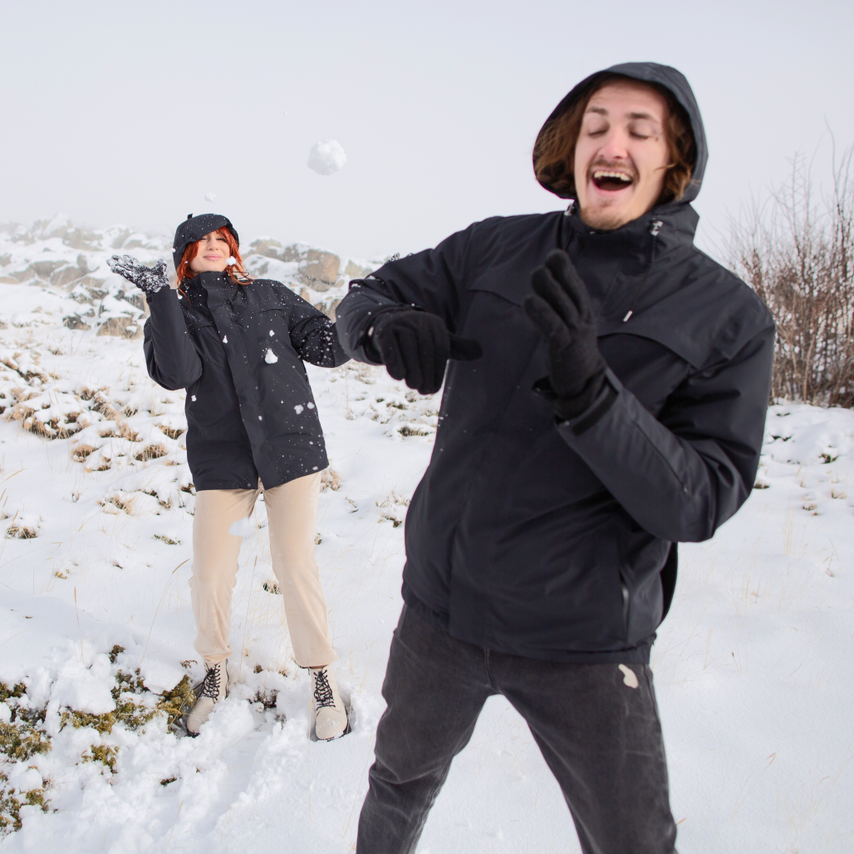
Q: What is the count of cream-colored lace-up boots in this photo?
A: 2